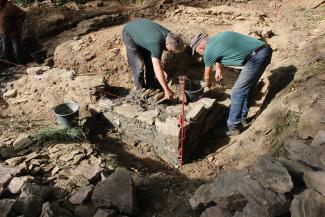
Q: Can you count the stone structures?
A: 1